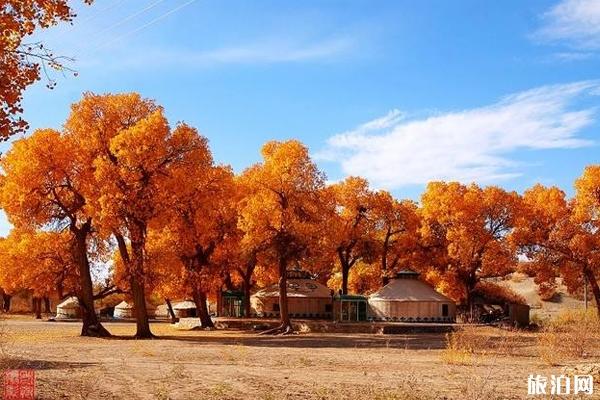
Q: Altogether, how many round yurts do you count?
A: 5